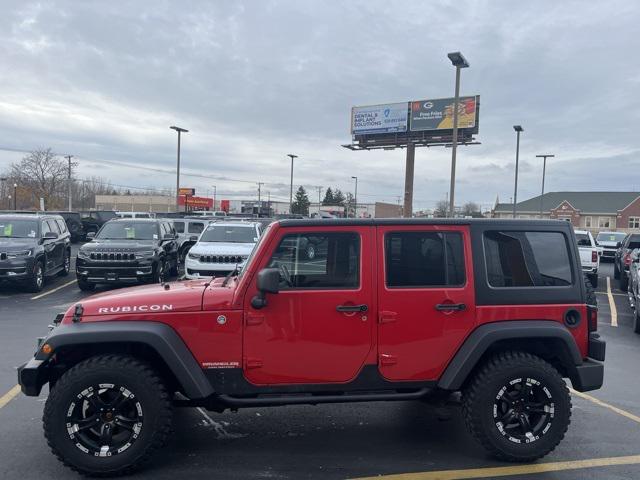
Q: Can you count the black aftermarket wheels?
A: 2